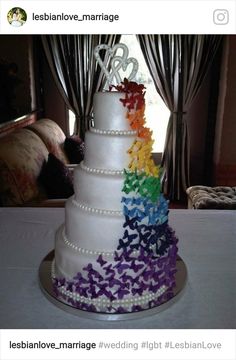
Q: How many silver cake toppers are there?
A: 2